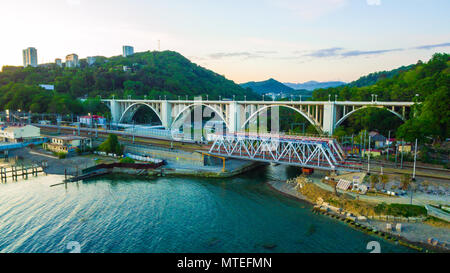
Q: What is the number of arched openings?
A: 4